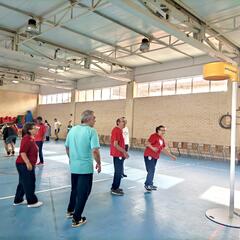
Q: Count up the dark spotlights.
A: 2